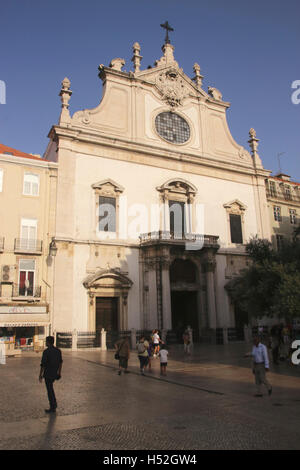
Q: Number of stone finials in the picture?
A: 4